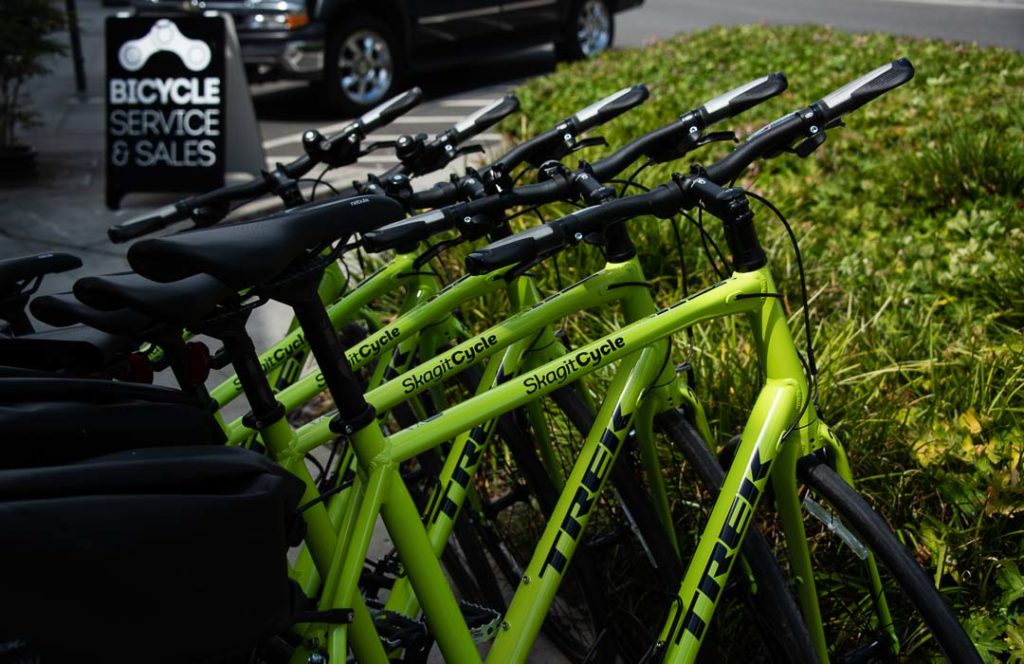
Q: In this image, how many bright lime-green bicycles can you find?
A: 5